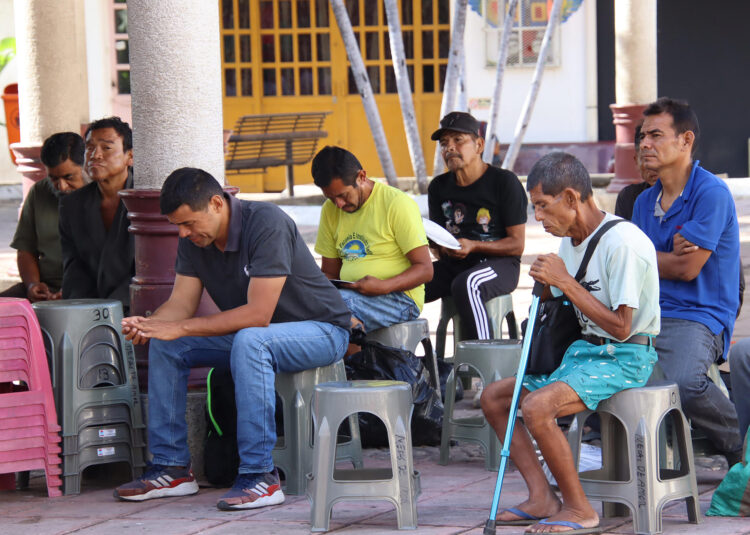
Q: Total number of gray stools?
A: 11